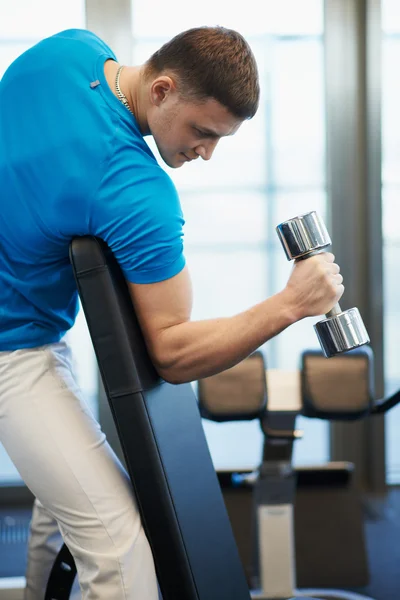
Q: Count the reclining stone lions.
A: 0